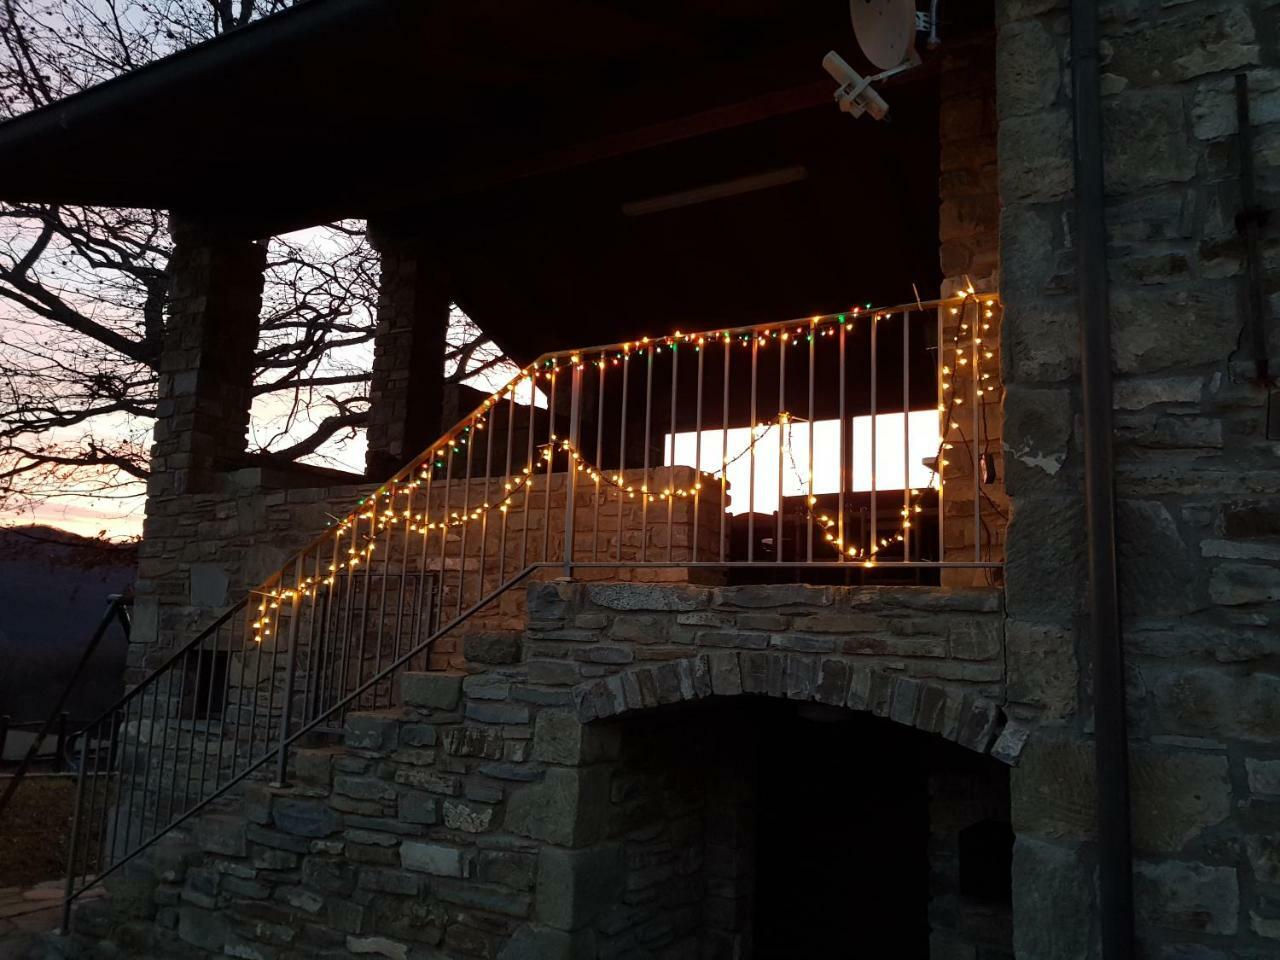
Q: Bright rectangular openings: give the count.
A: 2